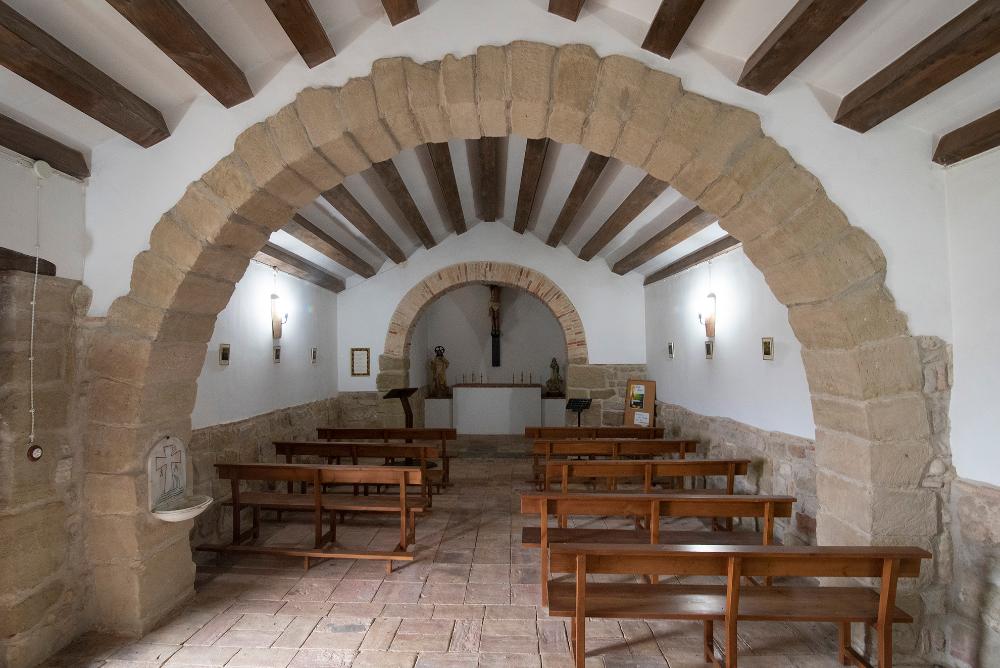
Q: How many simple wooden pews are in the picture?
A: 8